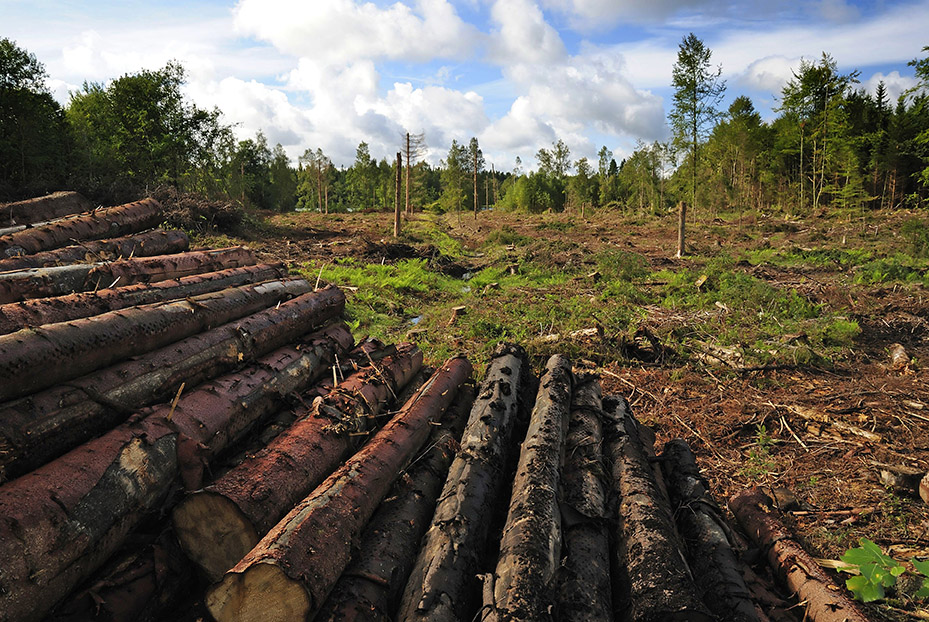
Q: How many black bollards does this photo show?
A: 0